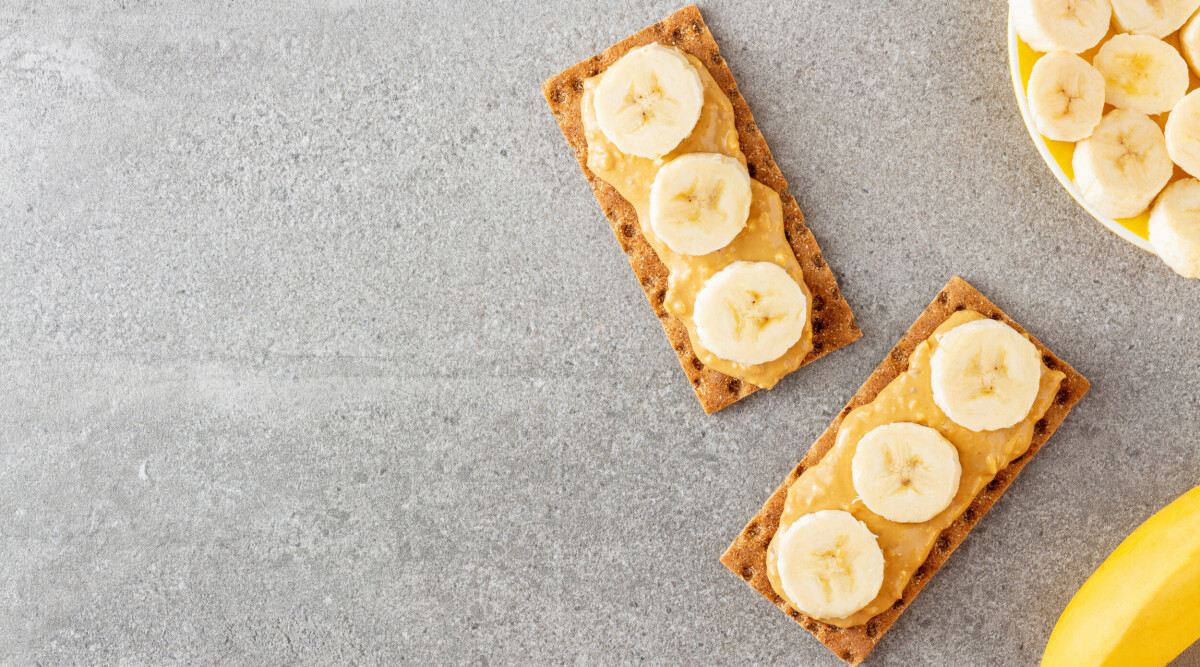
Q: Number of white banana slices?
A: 14